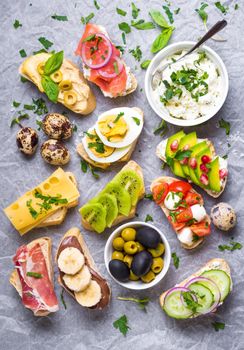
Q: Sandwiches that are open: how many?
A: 10